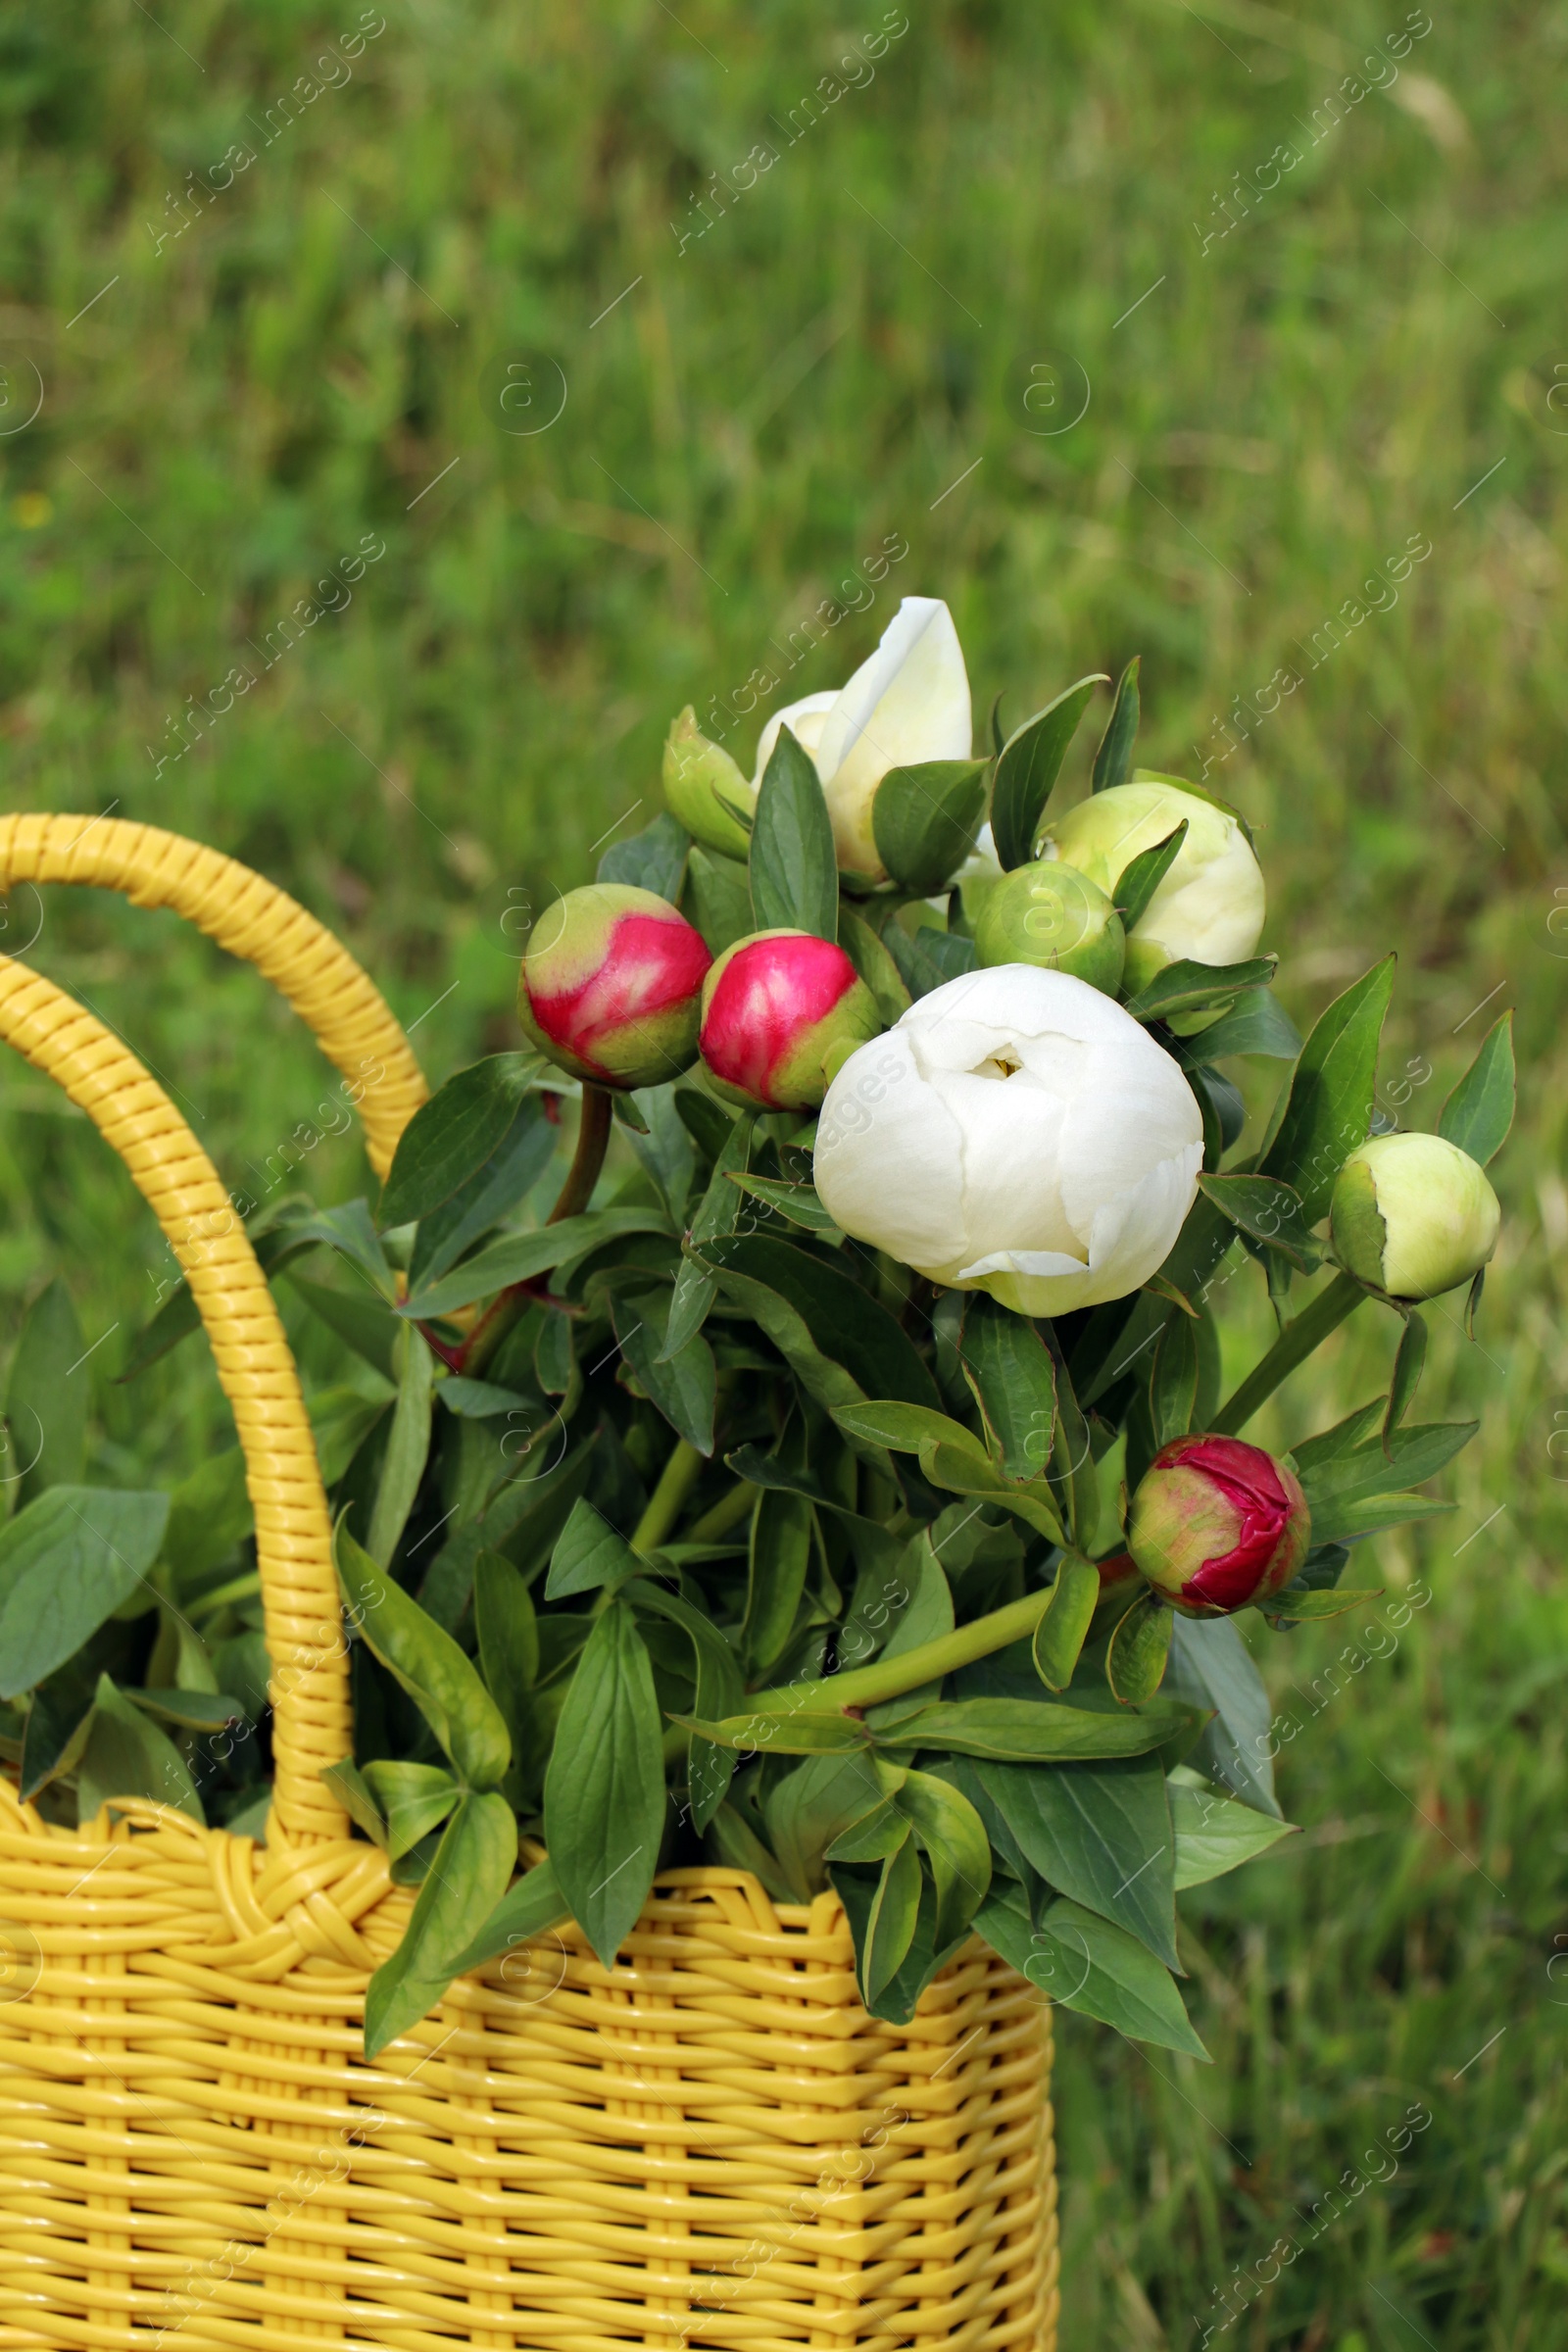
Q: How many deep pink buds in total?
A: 3